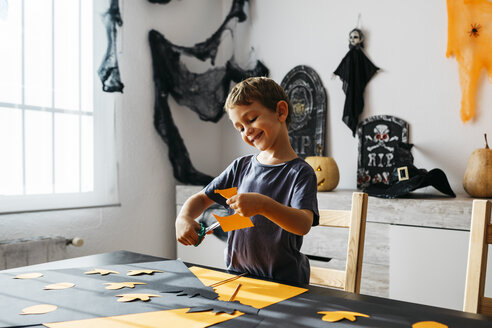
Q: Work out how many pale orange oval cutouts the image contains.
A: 3